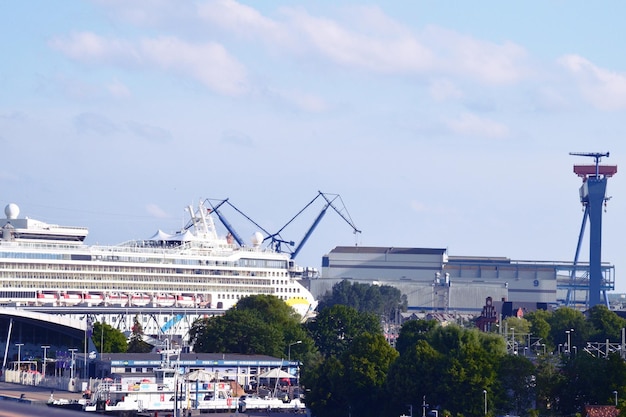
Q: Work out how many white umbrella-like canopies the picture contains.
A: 2